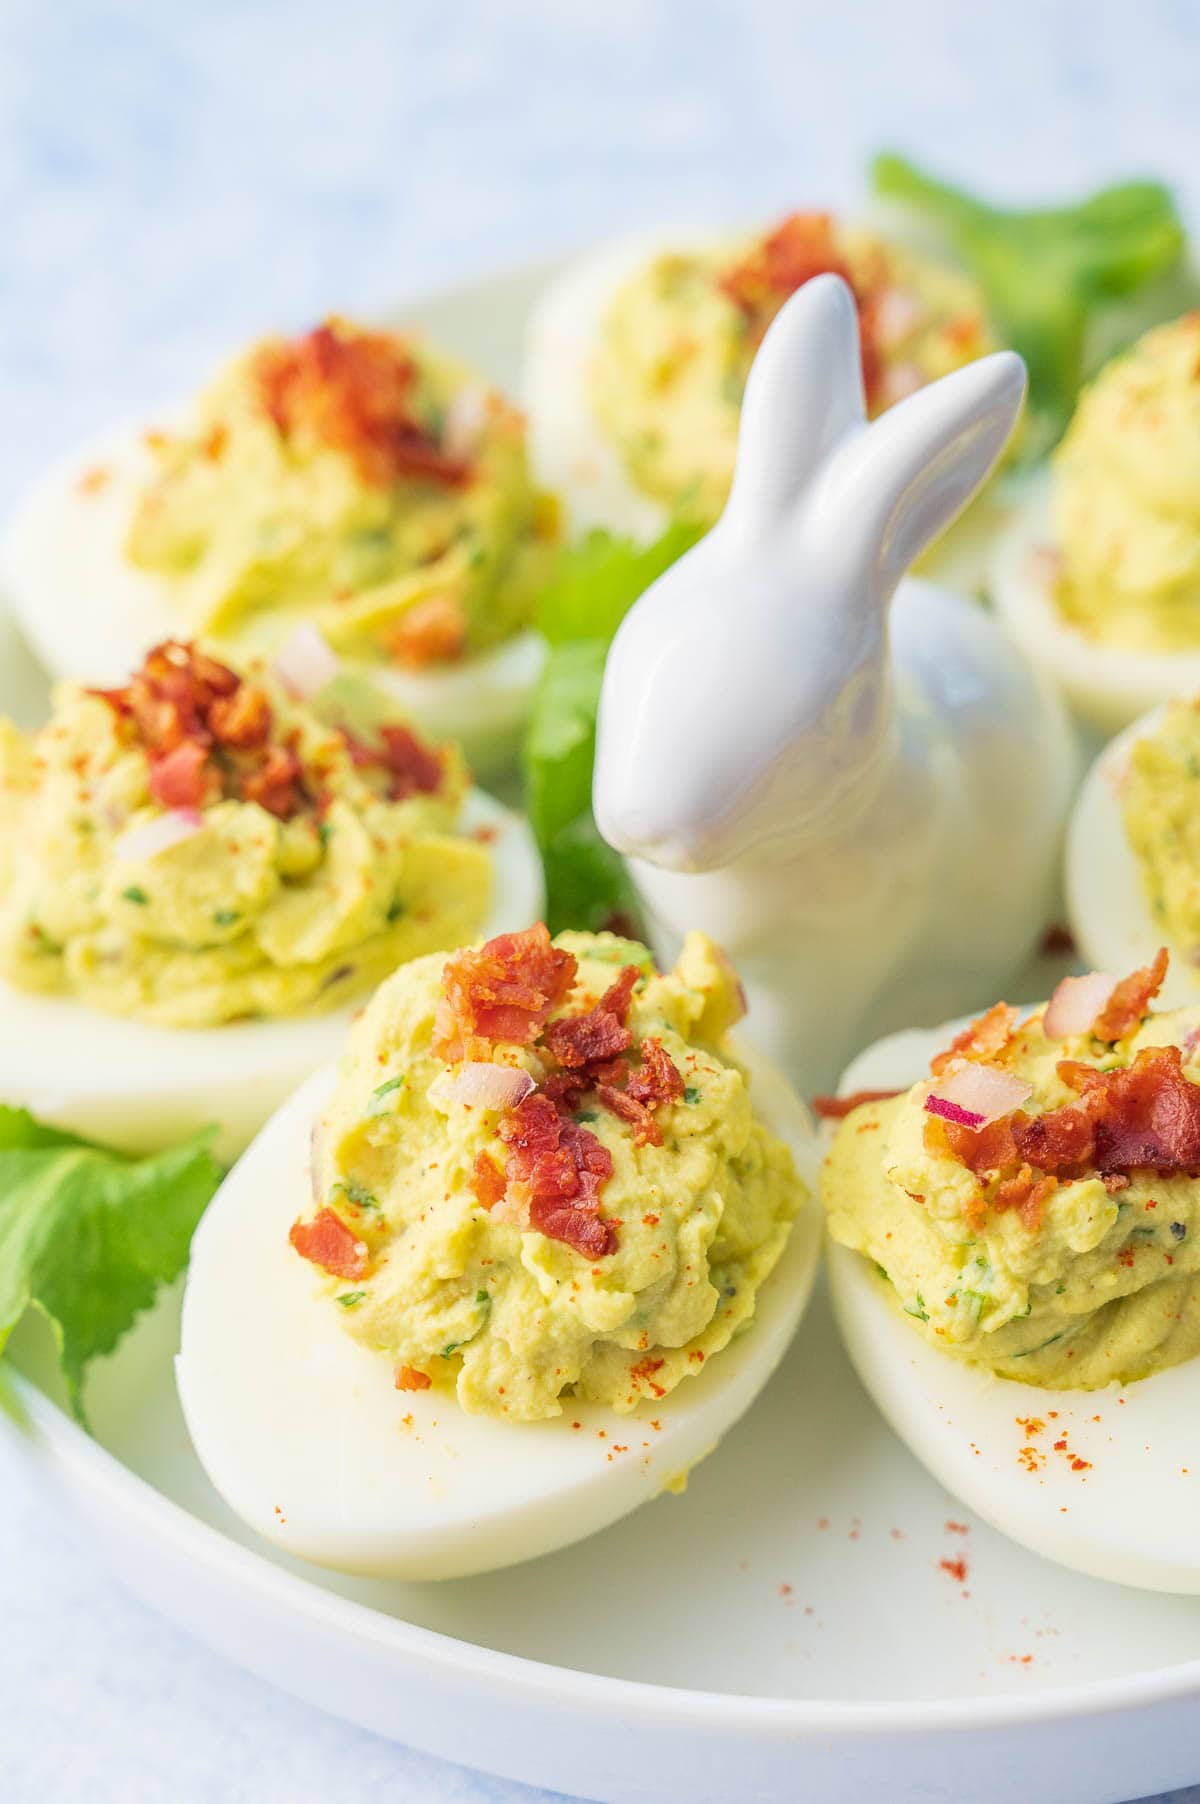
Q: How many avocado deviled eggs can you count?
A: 7